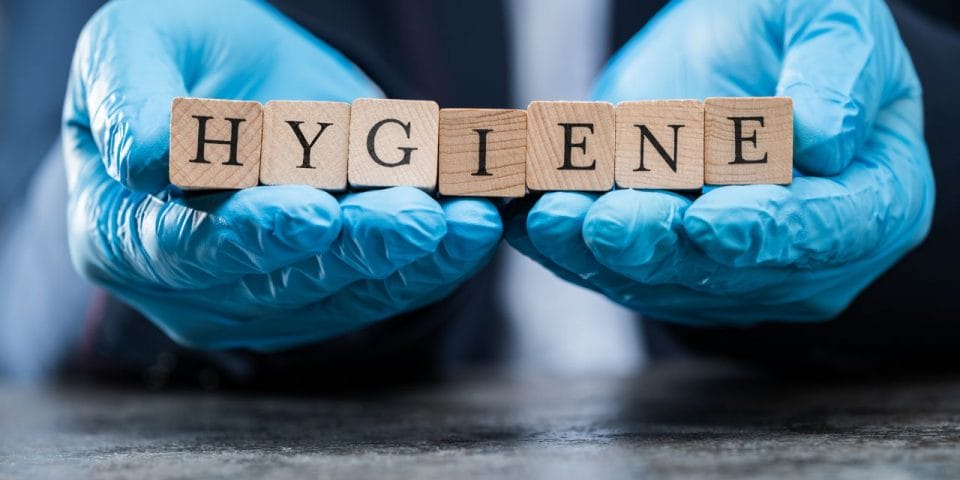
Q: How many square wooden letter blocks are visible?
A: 7